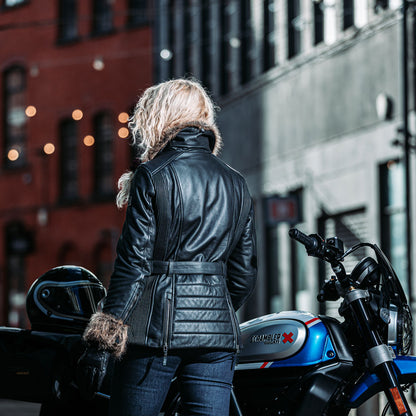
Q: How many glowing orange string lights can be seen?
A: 7